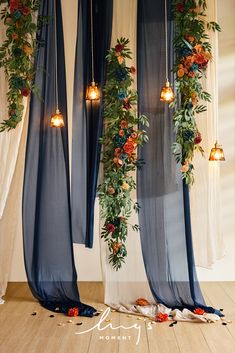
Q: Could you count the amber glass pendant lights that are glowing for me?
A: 4